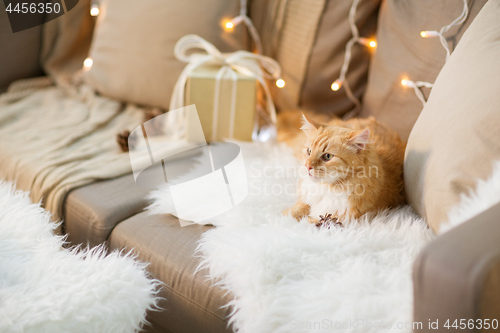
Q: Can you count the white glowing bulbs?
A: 8